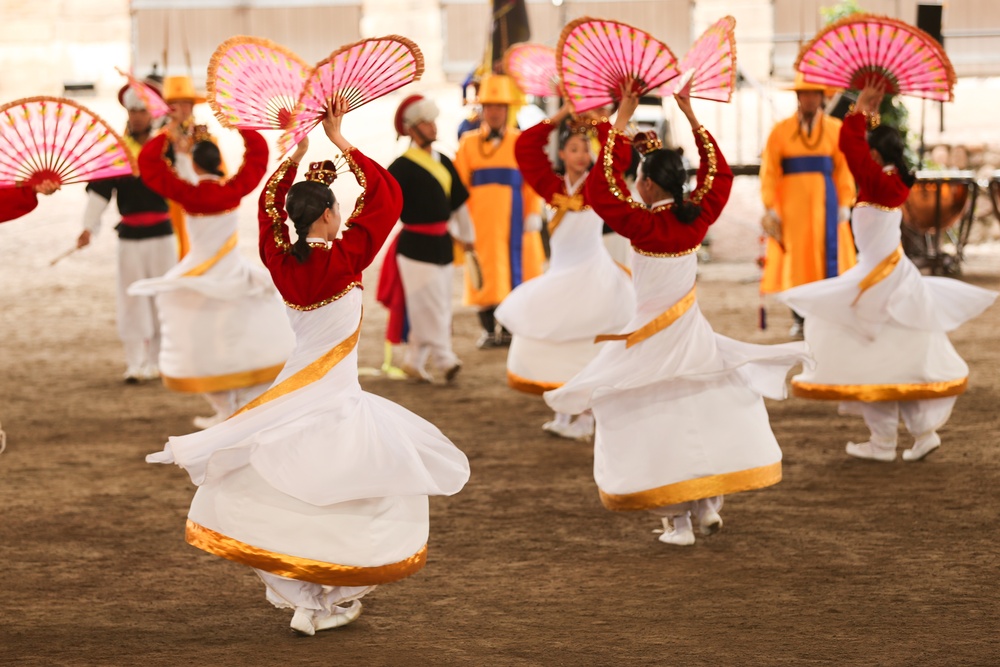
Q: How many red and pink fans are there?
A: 8